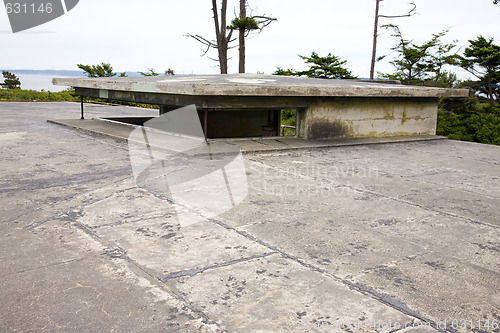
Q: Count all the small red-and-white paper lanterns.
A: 0